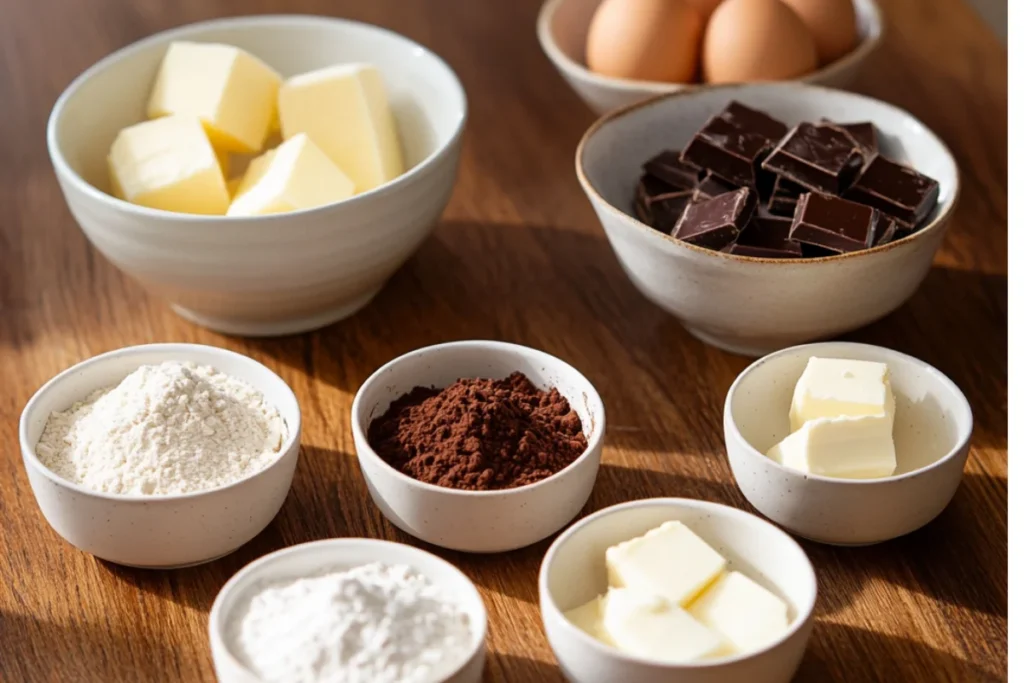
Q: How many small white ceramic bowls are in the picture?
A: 5